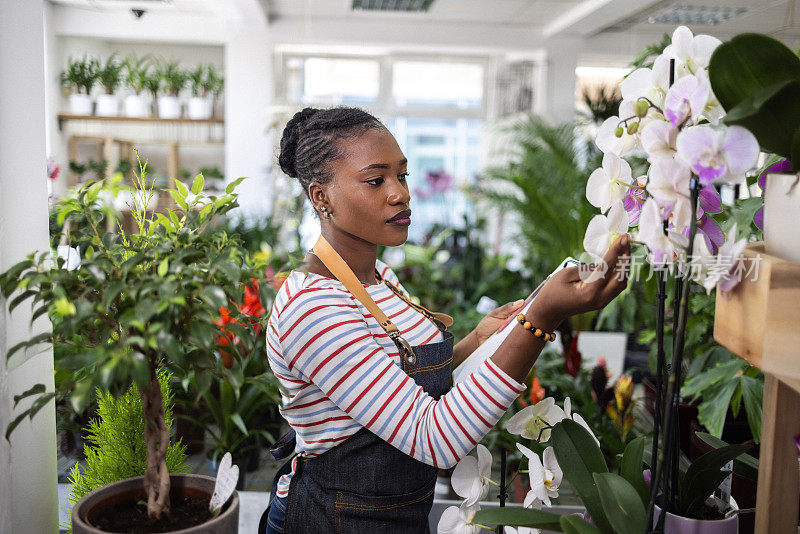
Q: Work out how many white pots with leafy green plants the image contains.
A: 5